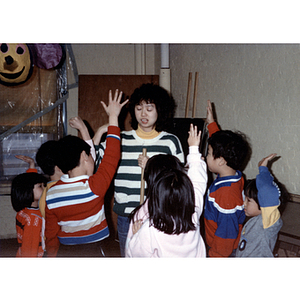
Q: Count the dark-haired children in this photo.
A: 7